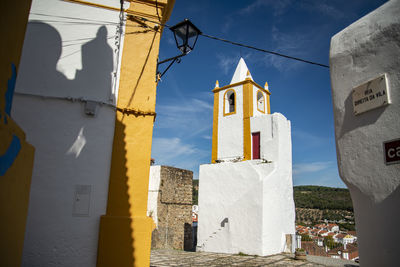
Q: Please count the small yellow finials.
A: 3